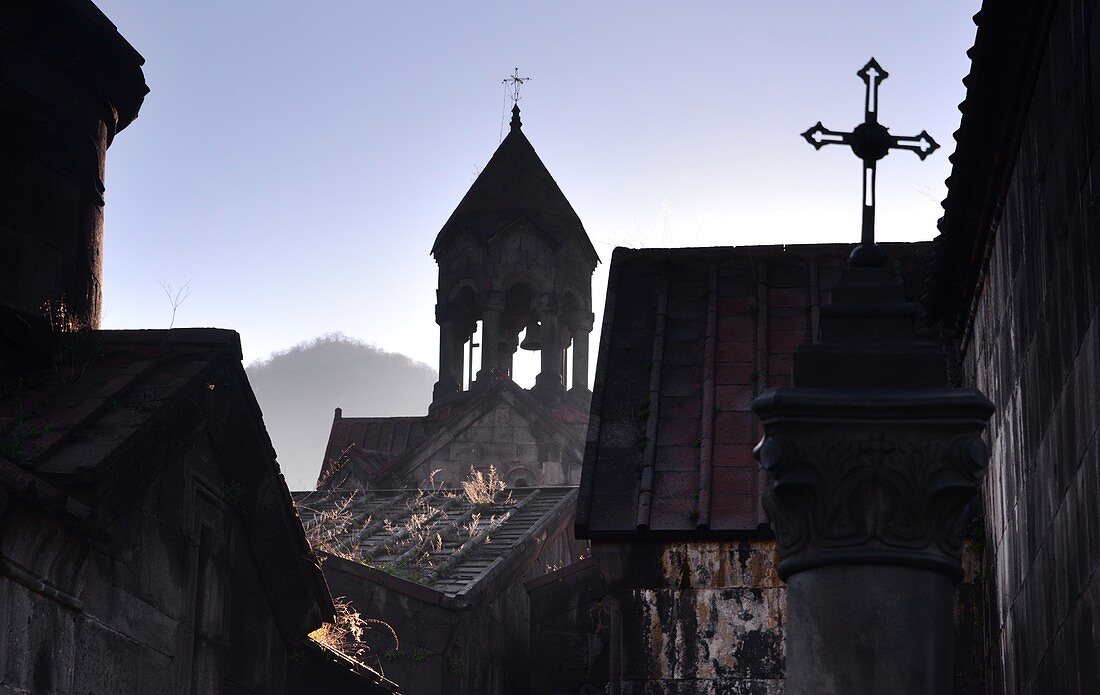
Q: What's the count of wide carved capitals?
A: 1